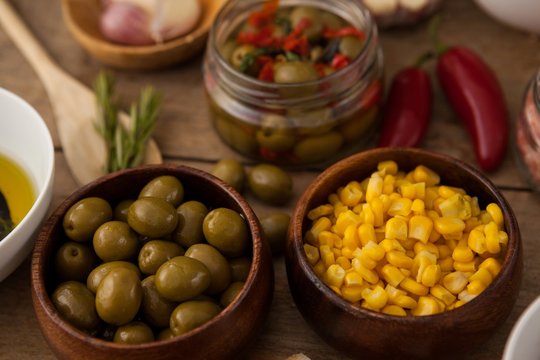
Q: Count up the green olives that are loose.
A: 3